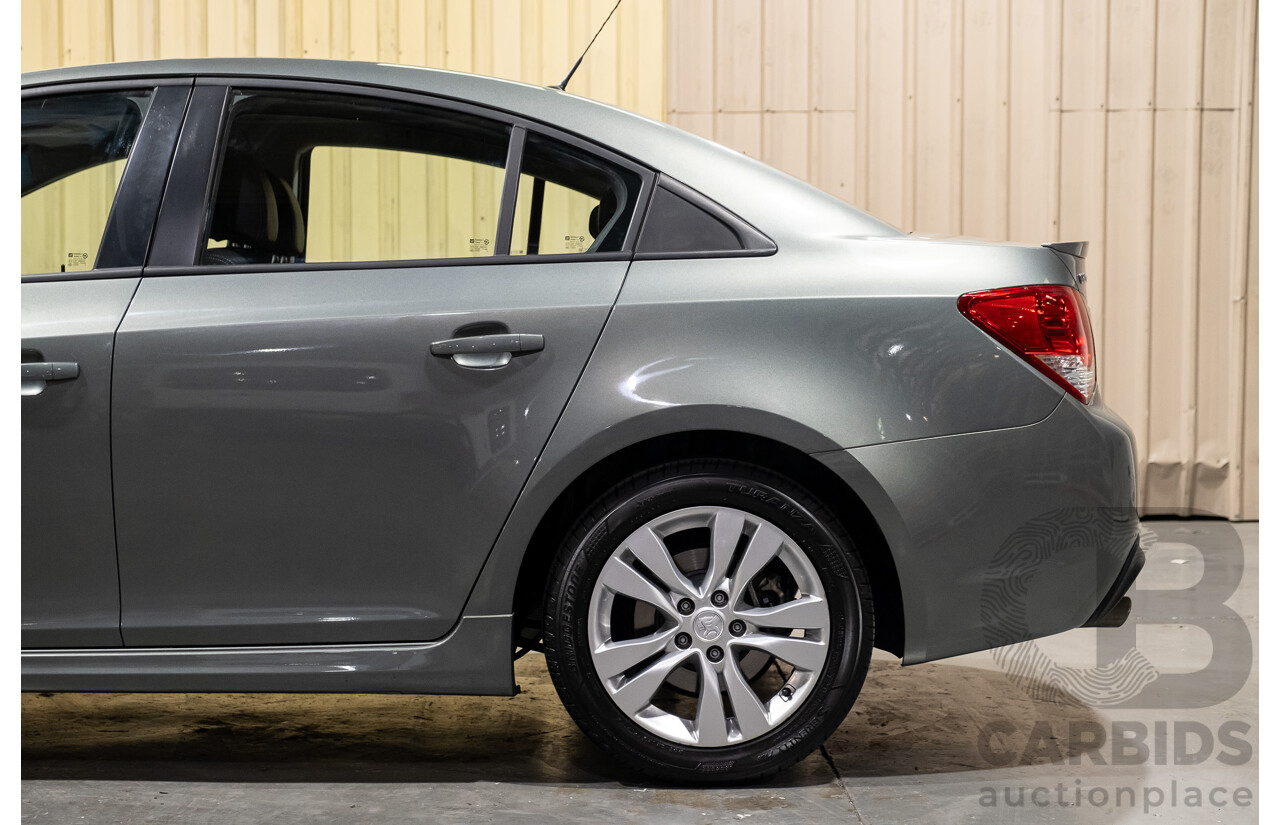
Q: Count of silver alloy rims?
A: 1